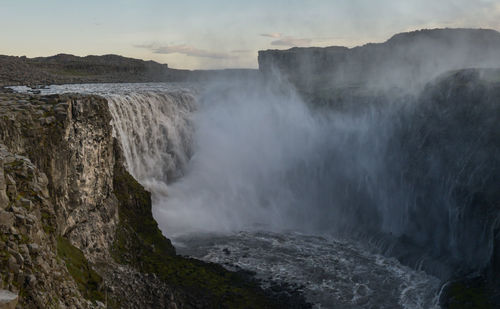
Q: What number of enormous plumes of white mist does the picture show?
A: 1